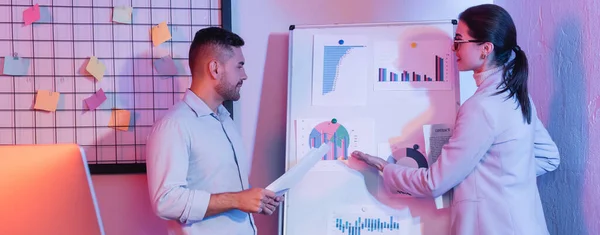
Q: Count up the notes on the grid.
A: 9